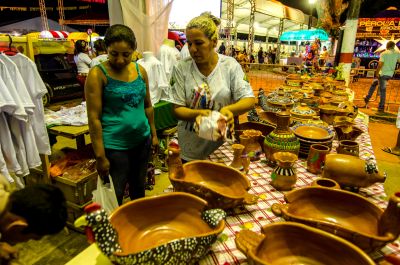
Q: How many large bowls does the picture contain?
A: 4